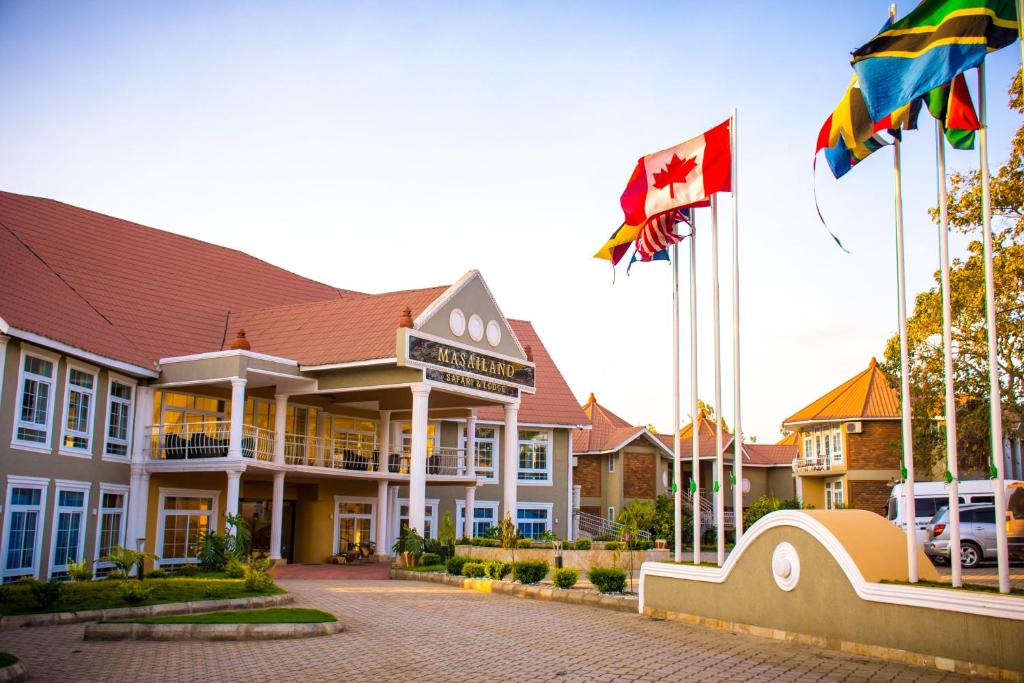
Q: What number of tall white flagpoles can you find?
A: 7